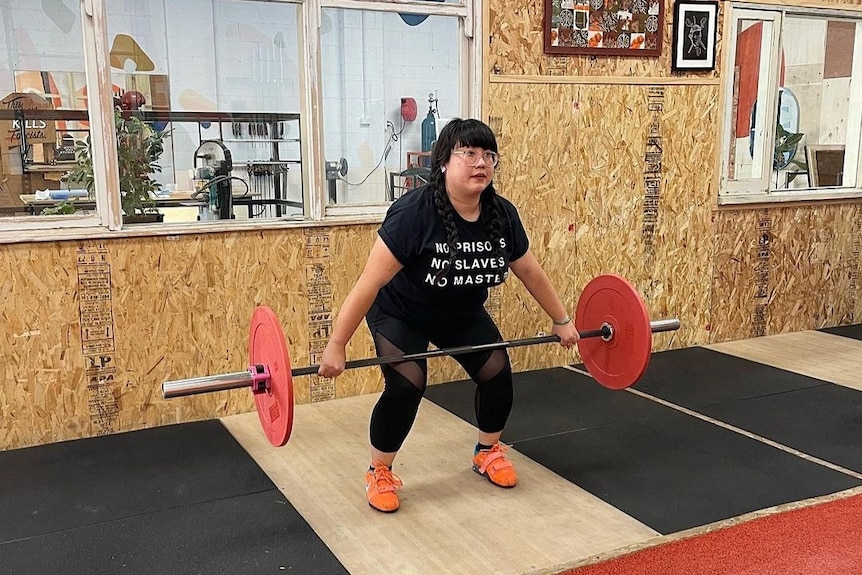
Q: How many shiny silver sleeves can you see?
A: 2